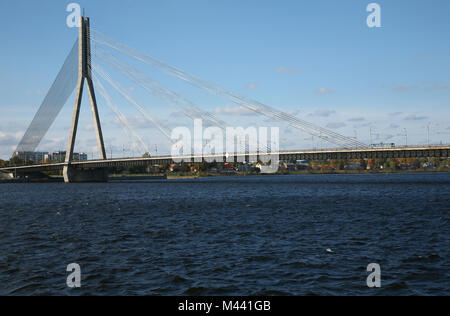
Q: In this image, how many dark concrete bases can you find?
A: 1